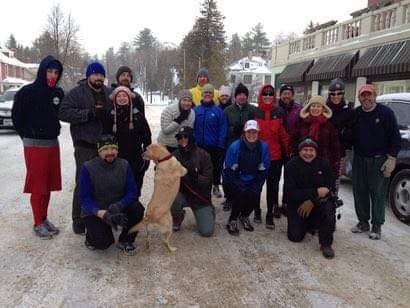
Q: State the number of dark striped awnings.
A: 3